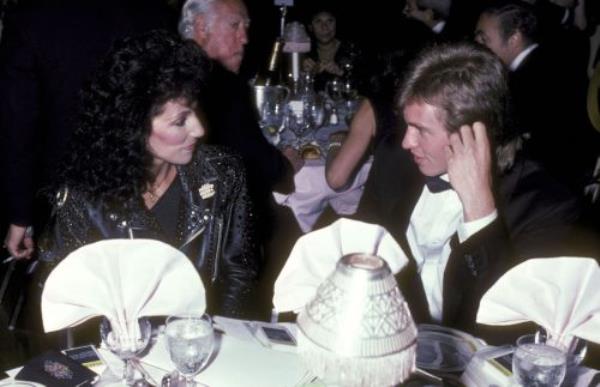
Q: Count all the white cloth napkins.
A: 3